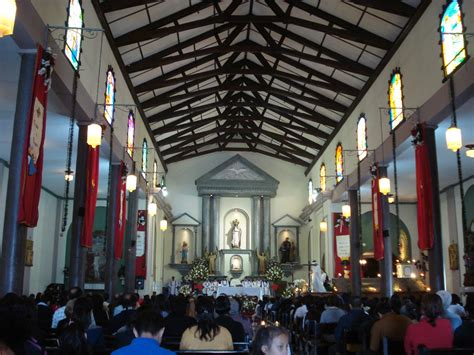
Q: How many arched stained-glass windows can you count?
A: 12